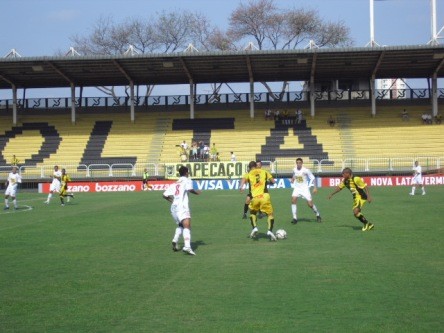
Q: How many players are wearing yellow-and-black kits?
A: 3